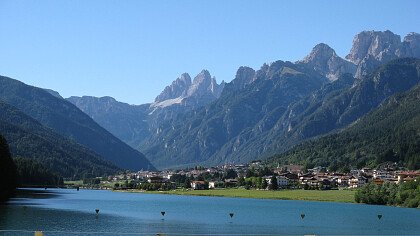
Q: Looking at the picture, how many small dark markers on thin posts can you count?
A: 5